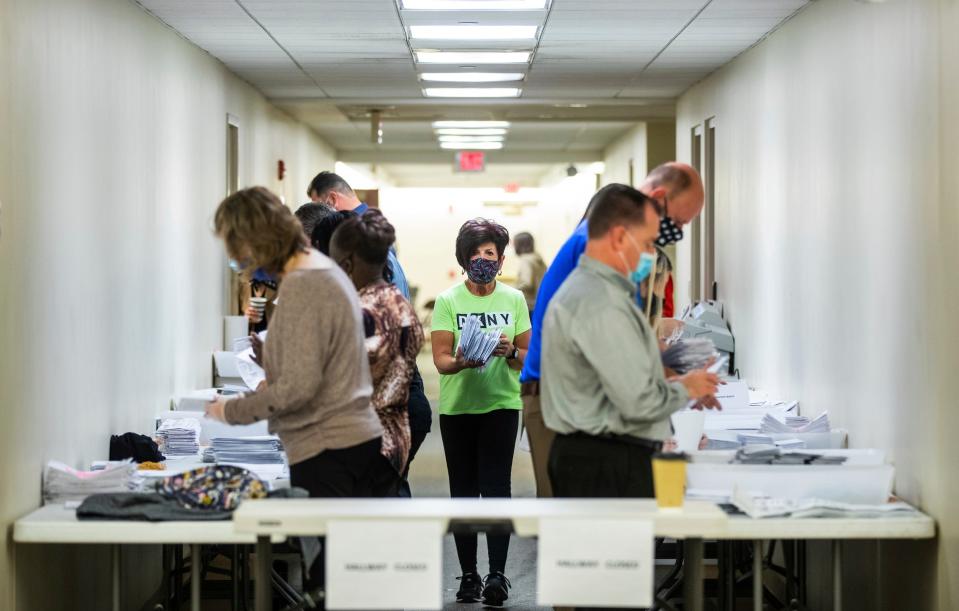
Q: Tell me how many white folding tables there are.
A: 3